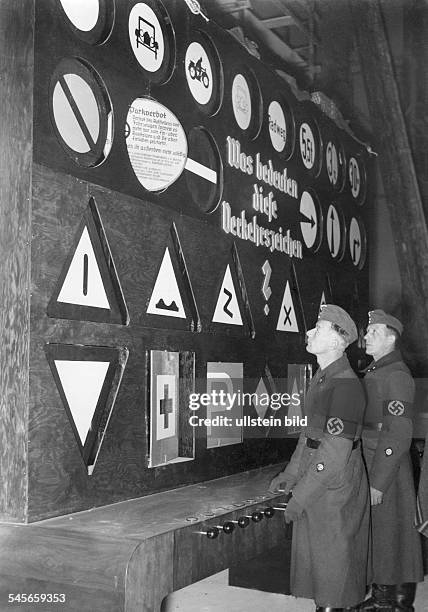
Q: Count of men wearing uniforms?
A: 2